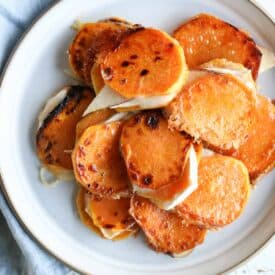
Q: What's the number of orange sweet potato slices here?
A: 11